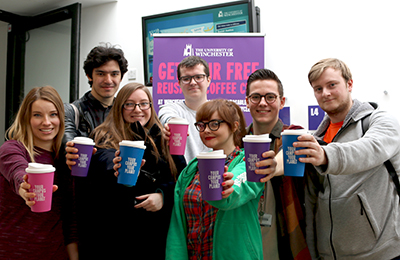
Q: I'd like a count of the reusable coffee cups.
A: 7